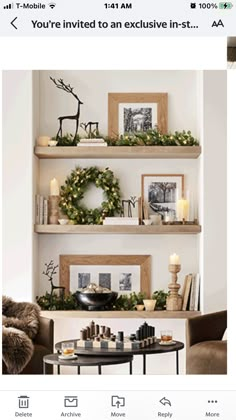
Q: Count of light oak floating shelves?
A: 3